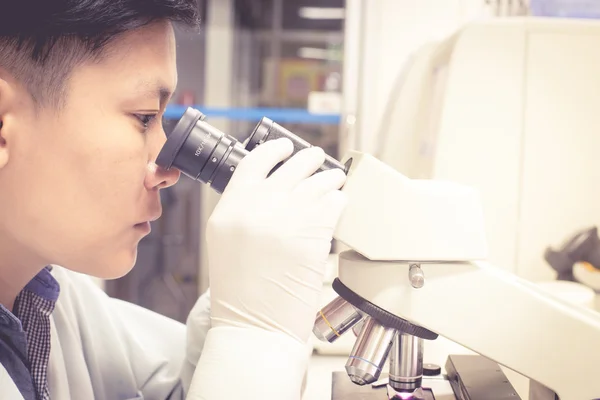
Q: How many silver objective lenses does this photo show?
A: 3